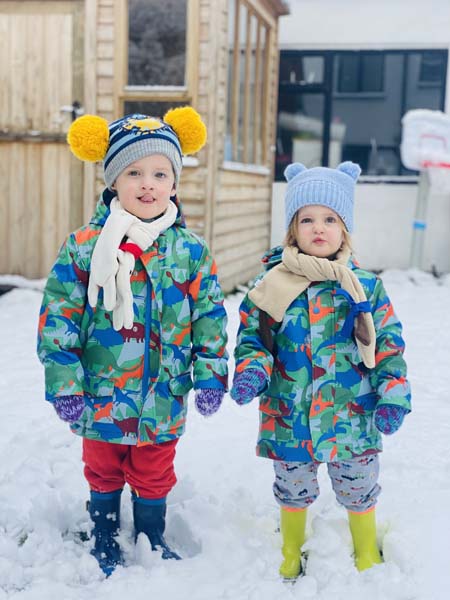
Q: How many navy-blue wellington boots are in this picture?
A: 2